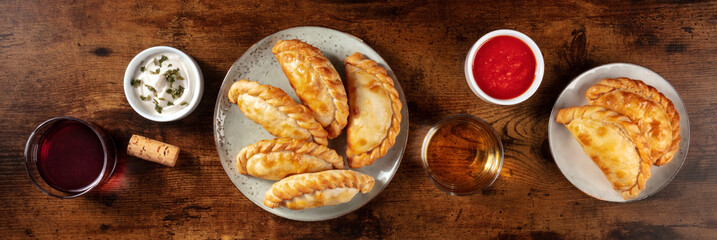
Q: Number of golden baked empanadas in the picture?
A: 7